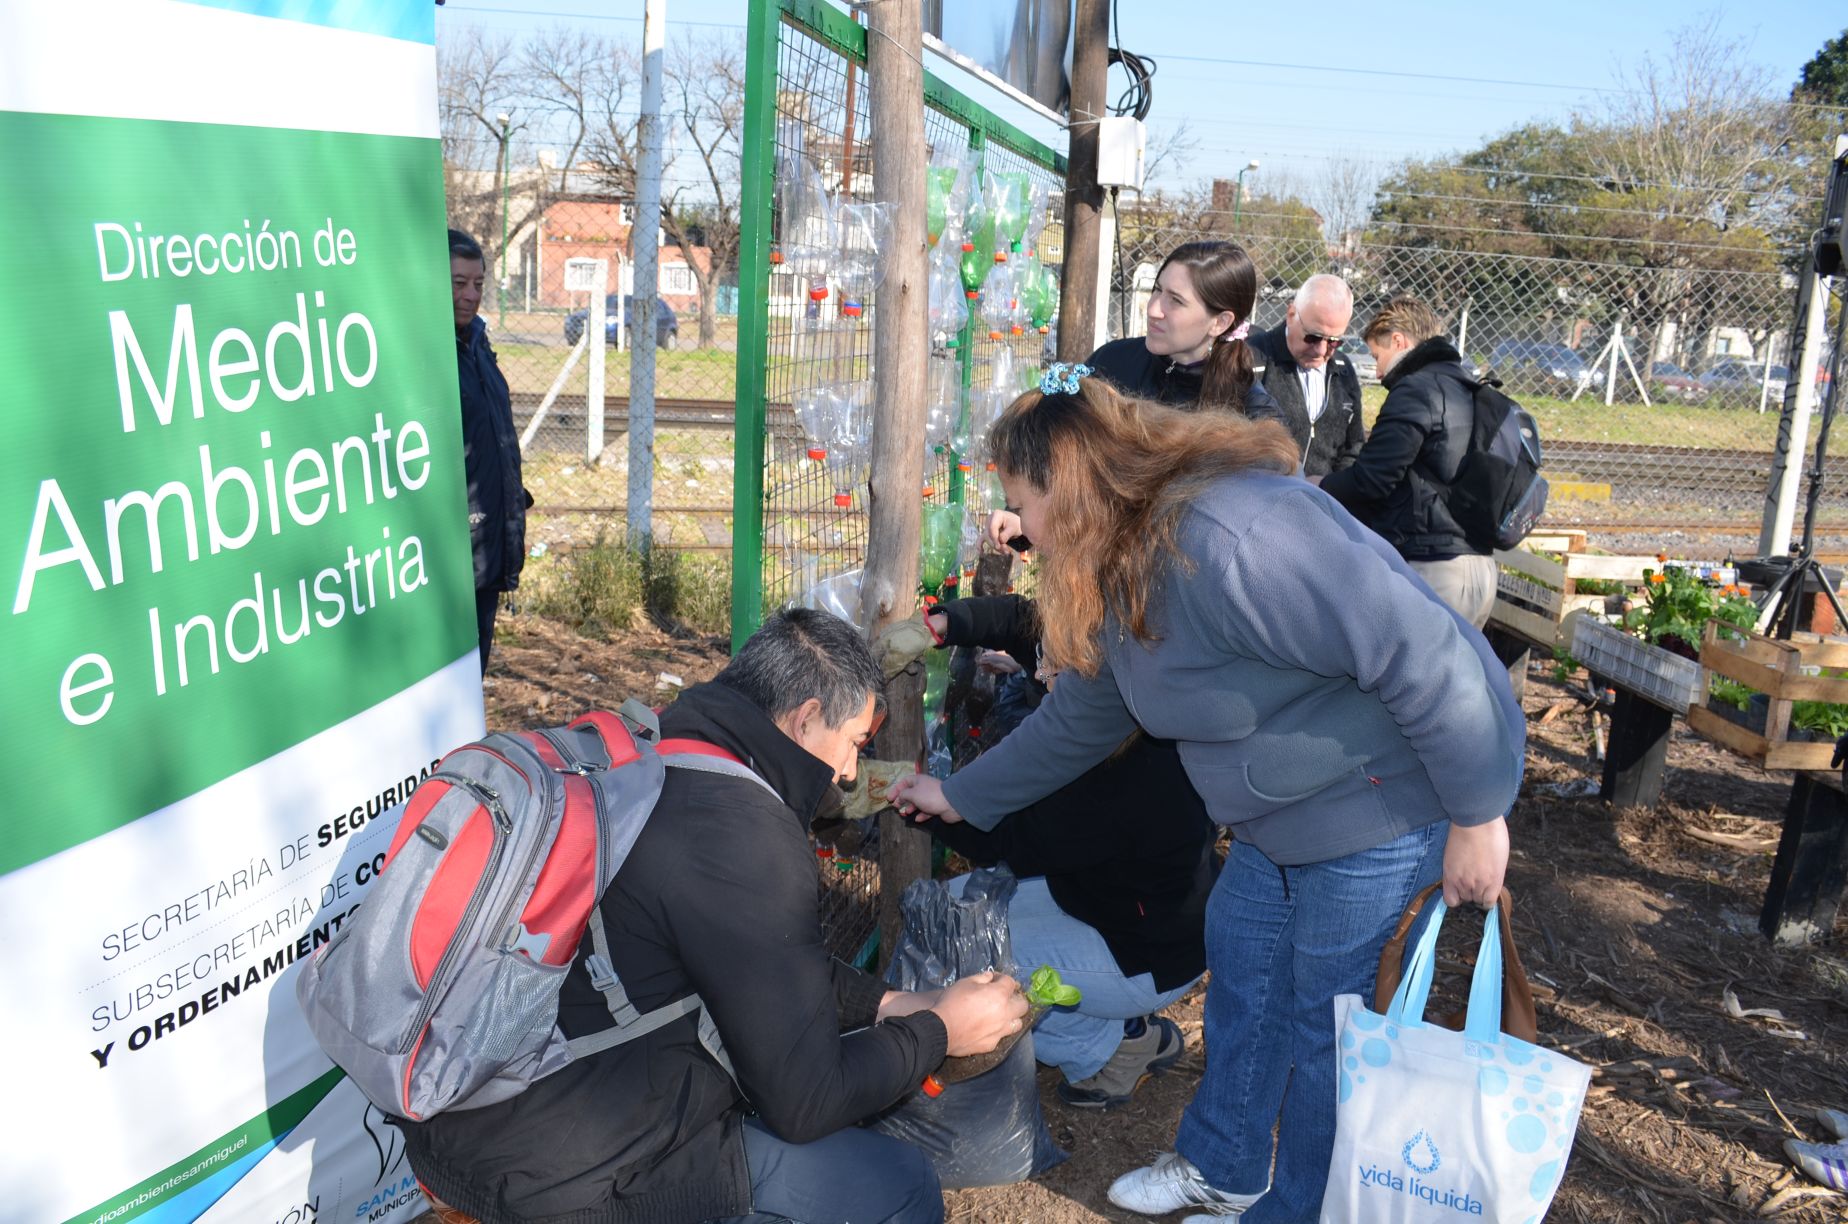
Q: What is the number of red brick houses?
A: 1